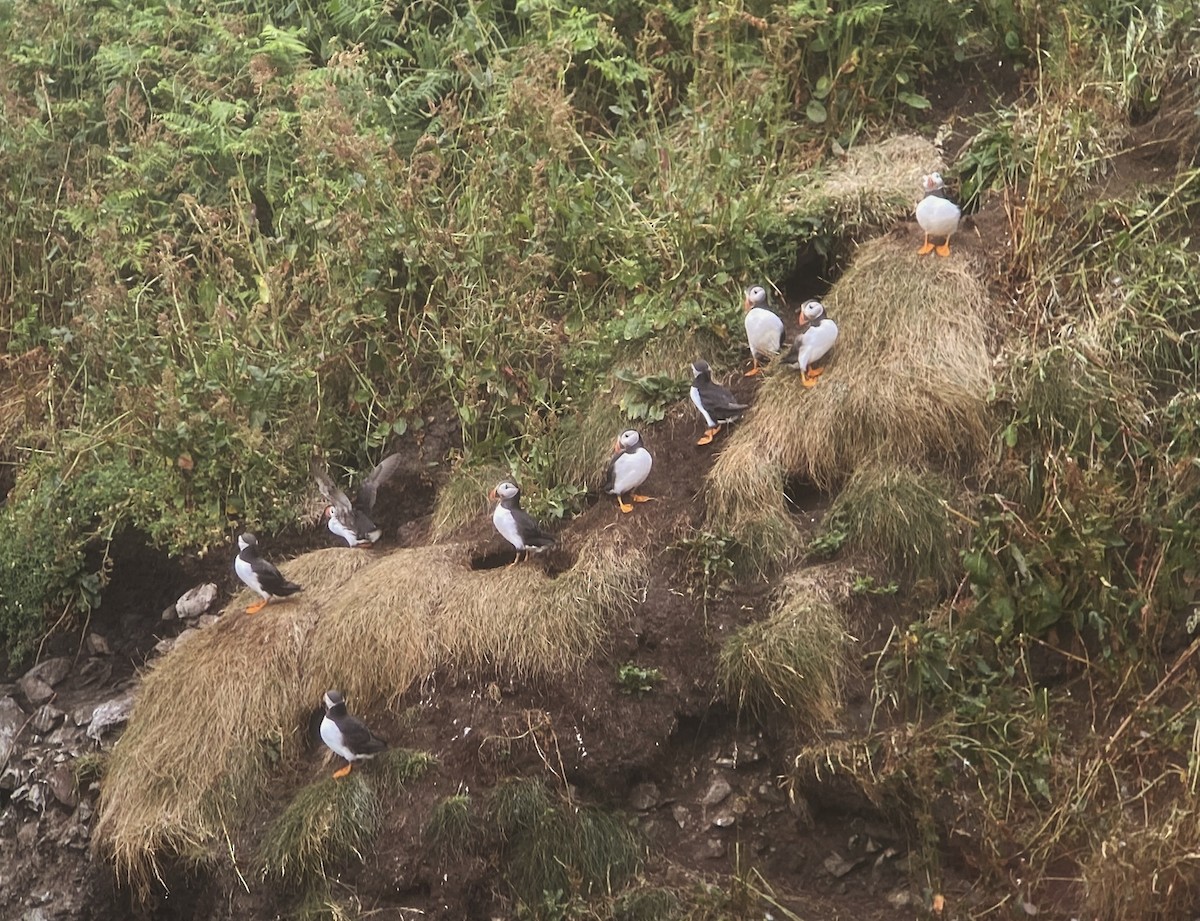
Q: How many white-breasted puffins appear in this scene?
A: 9